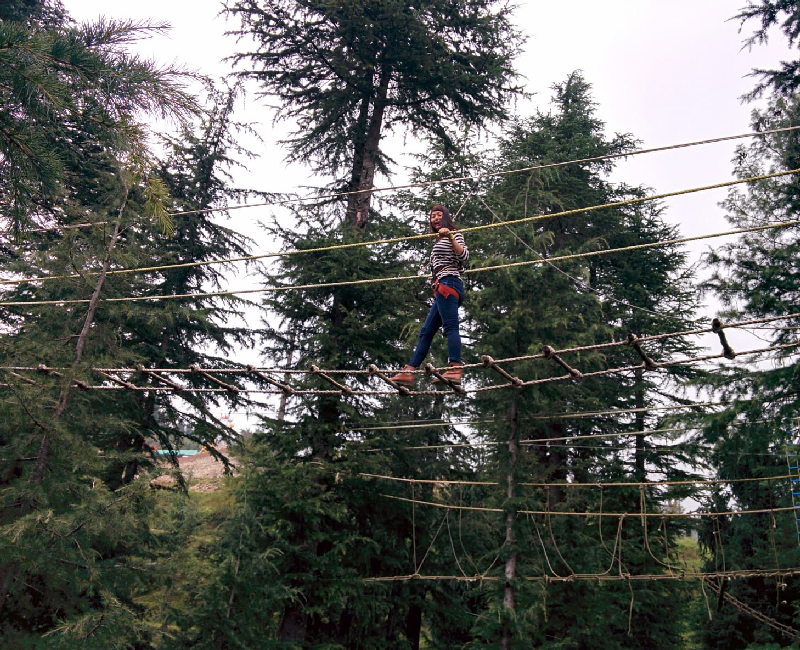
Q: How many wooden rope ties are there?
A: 13